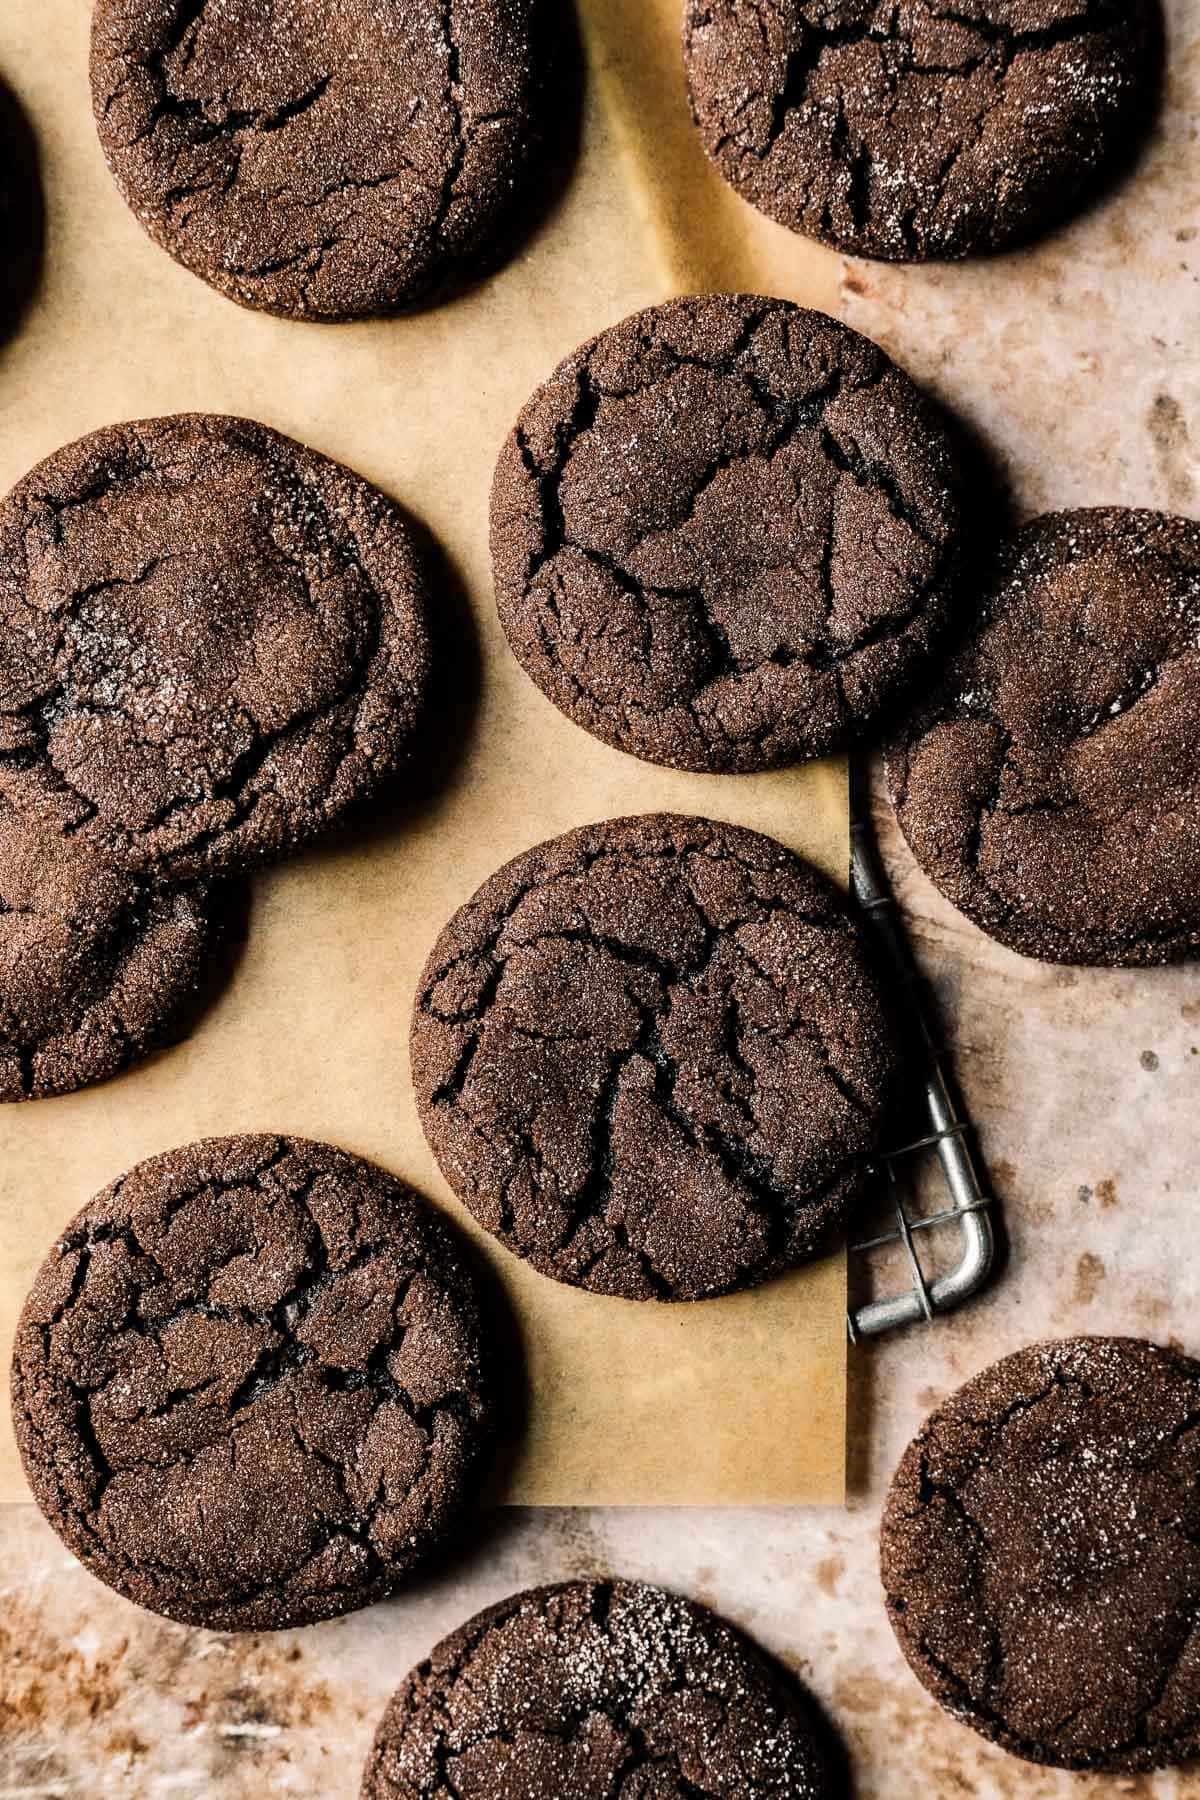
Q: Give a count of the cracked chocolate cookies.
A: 10